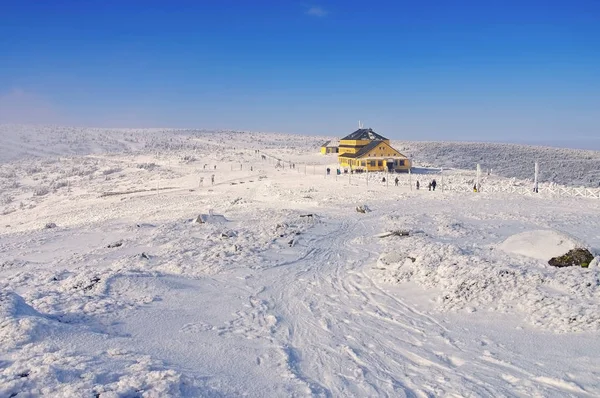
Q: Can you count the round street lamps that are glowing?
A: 0